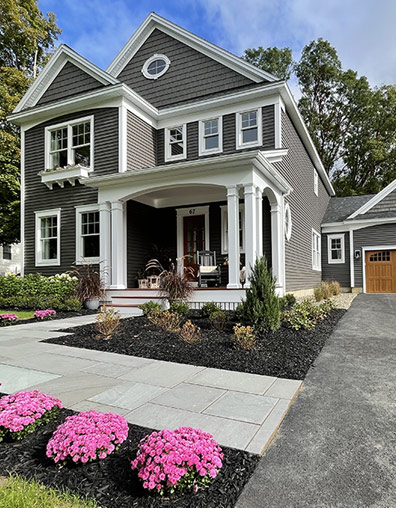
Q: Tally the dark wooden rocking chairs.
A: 1